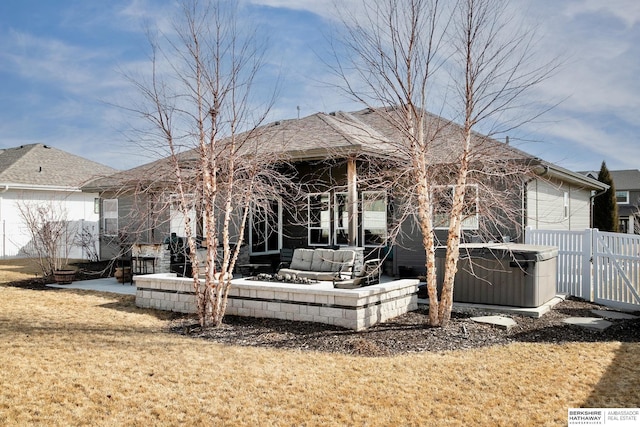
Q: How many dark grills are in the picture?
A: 1